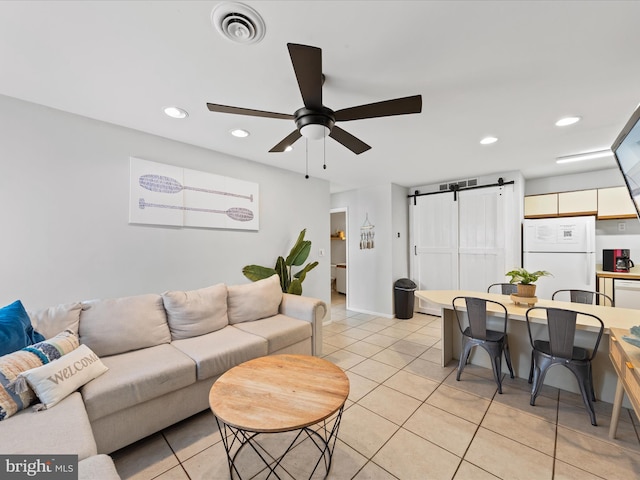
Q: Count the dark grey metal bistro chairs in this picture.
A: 4